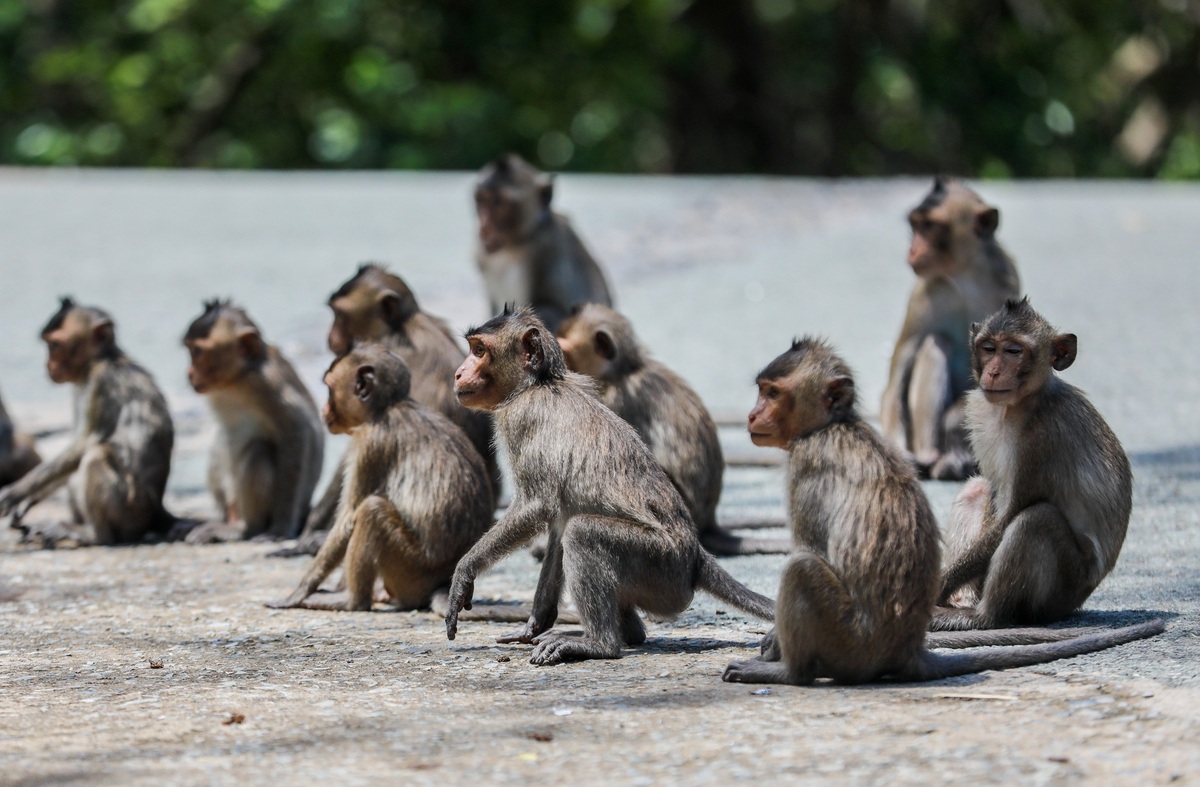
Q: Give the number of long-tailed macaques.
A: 11